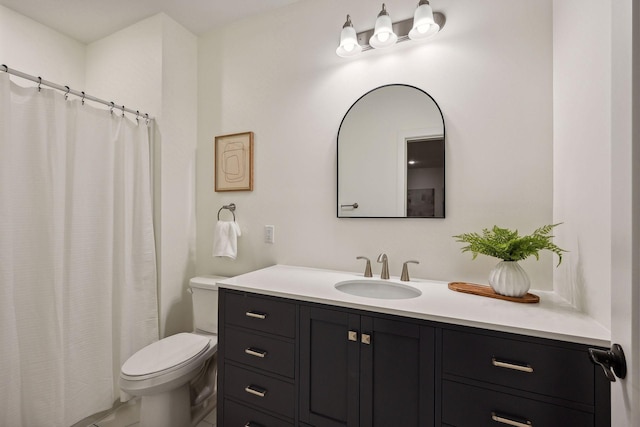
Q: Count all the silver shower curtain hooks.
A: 8